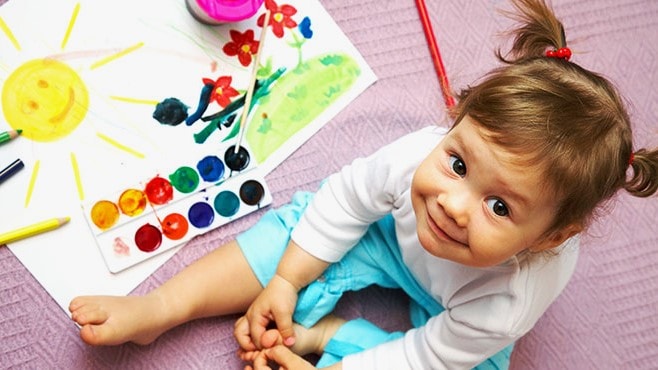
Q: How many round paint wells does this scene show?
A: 12